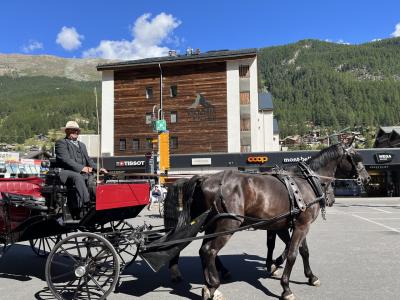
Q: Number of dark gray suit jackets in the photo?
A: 1